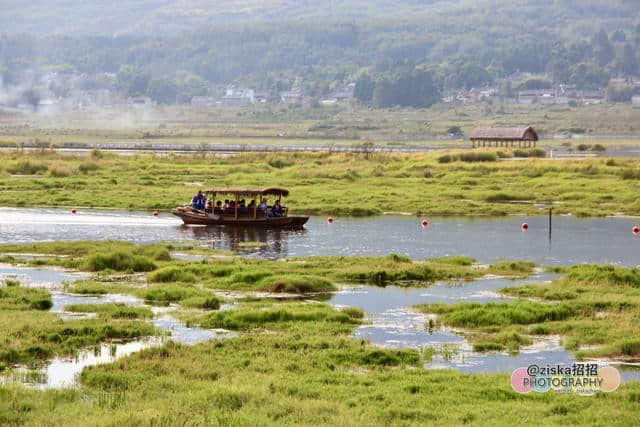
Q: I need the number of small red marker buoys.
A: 6